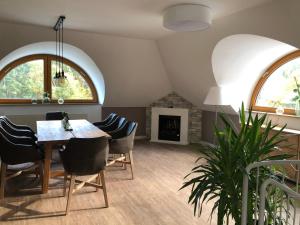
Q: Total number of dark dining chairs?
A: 8